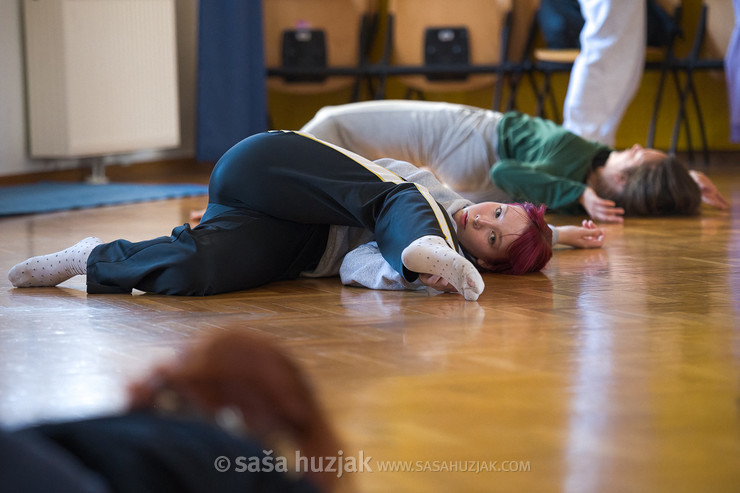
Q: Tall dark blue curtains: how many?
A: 1